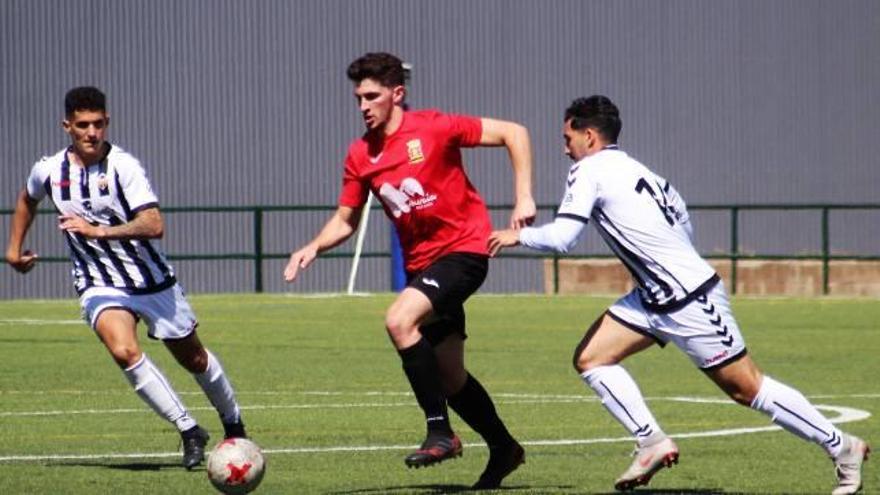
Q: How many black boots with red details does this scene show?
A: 2